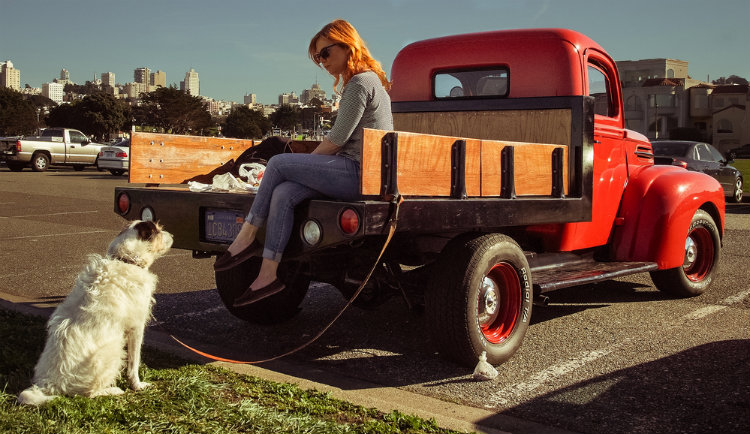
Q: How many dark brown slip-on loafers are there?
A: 2